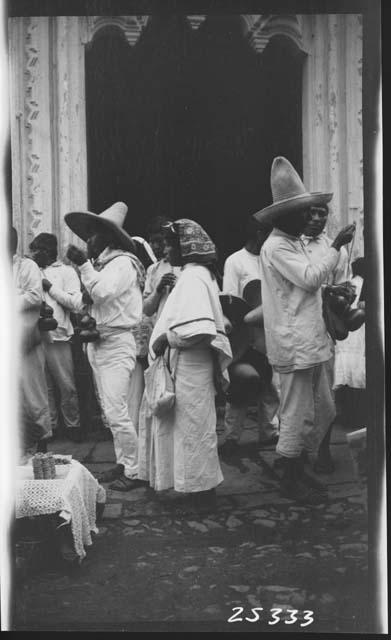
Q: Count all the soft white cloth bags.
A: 1